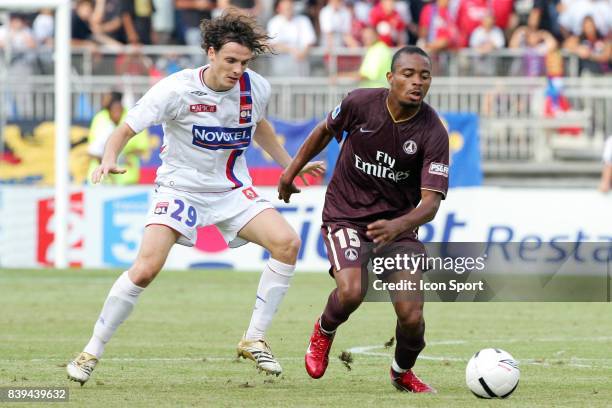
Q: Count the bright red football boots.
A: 2